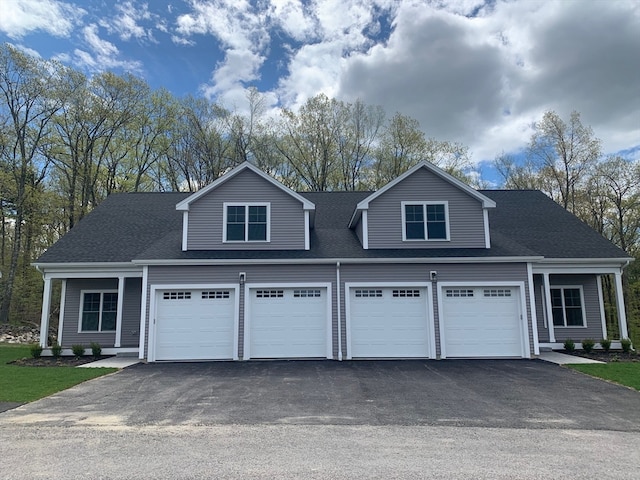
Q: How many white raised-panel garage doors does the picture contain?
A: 4